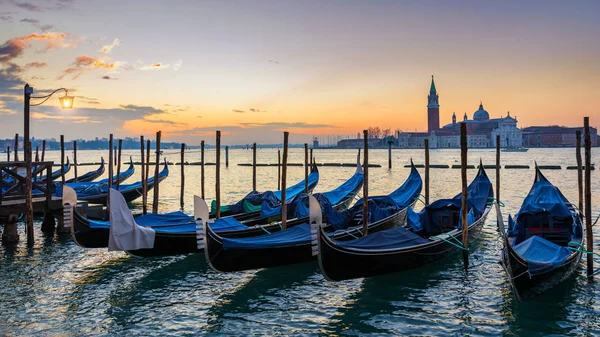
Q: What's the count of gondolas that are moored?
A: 9